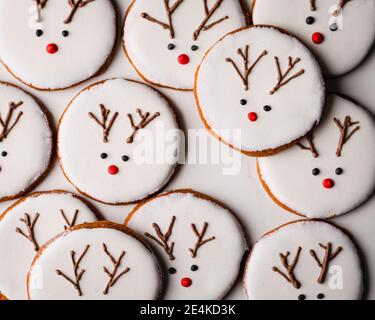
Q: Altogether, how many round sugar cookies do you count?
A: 11